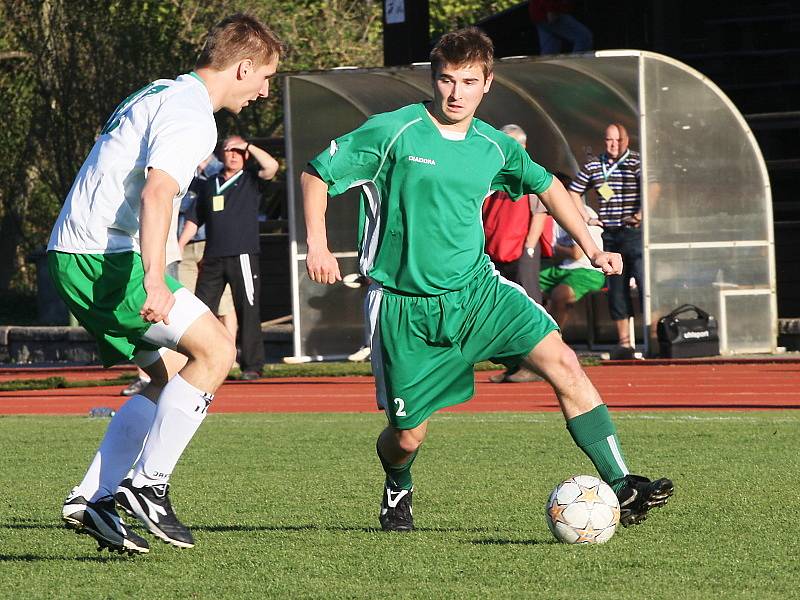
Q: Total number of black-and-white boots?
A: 4